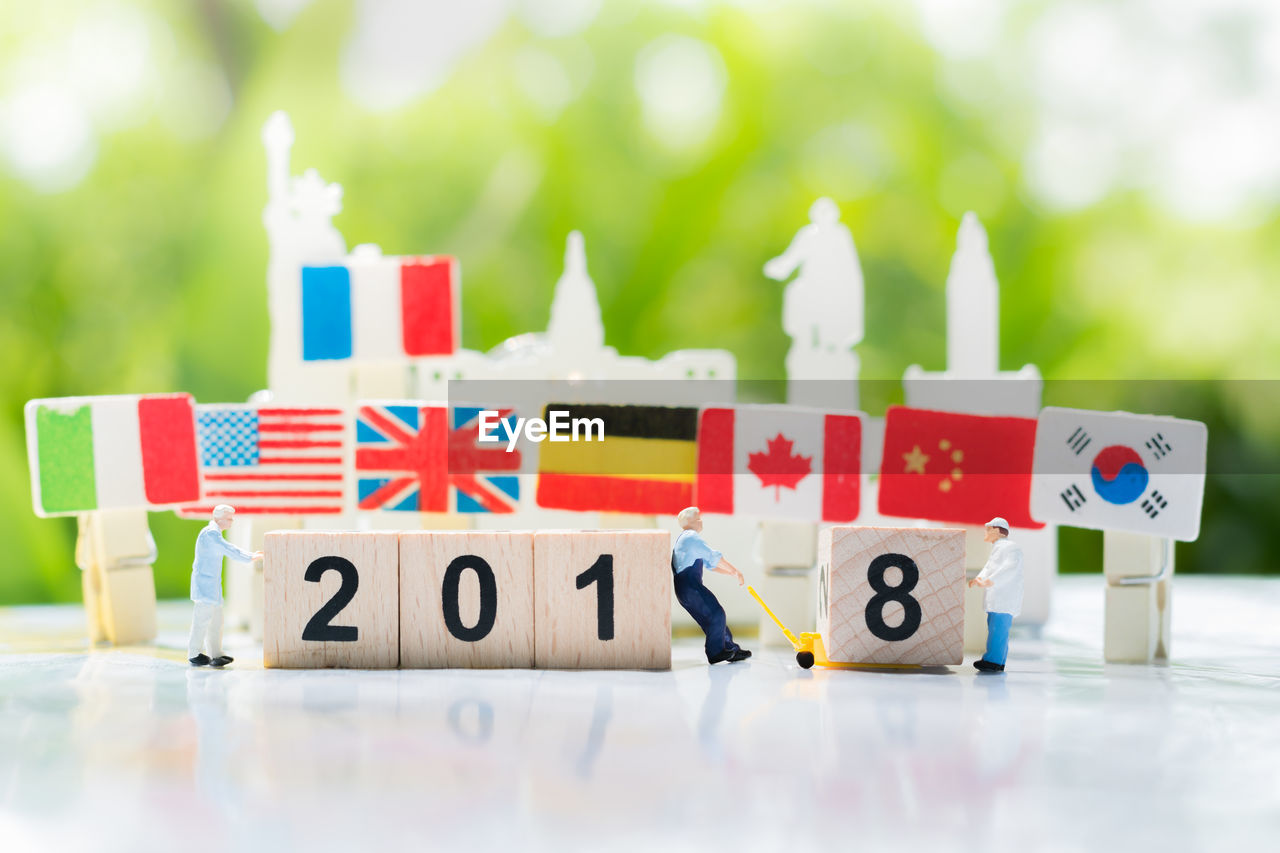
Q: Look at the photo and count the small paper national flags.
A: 8